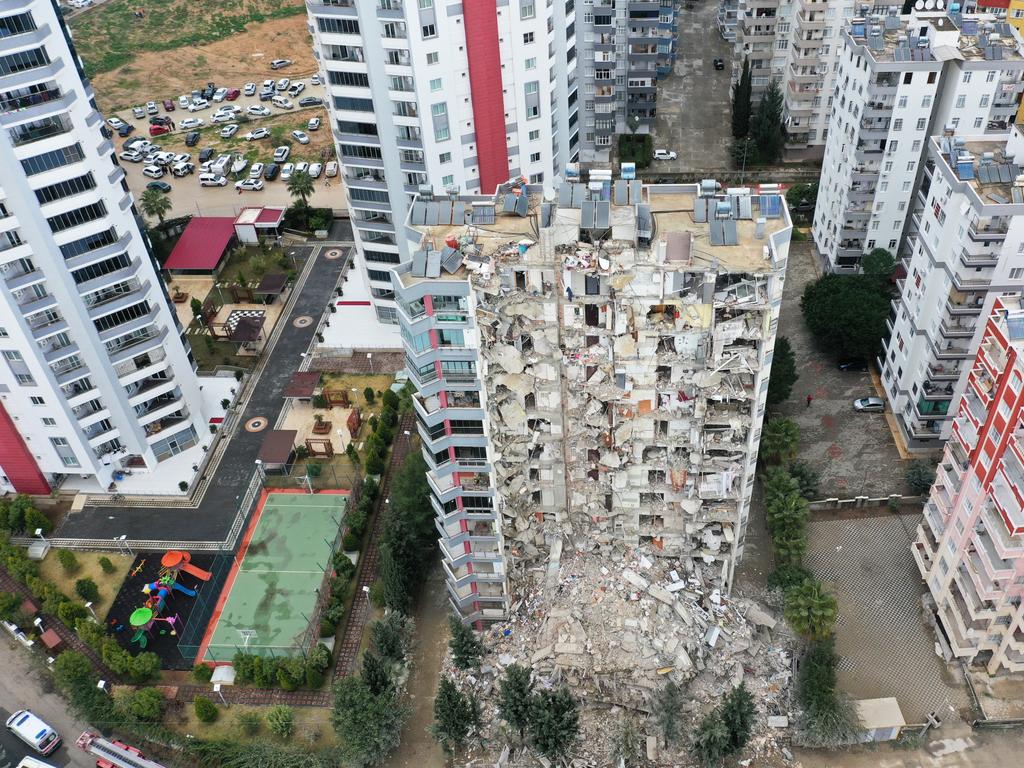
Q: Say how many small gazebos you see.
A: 4